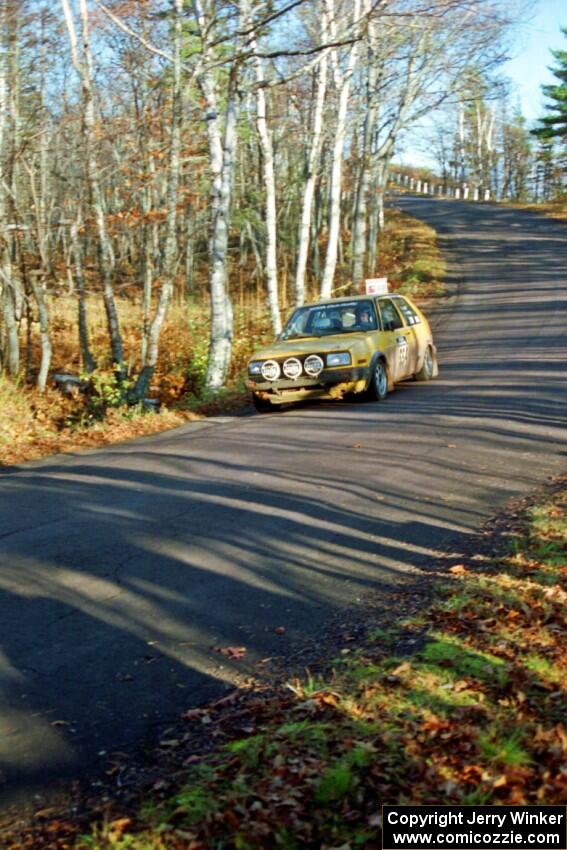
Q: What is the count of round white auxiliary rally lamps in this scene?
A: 3